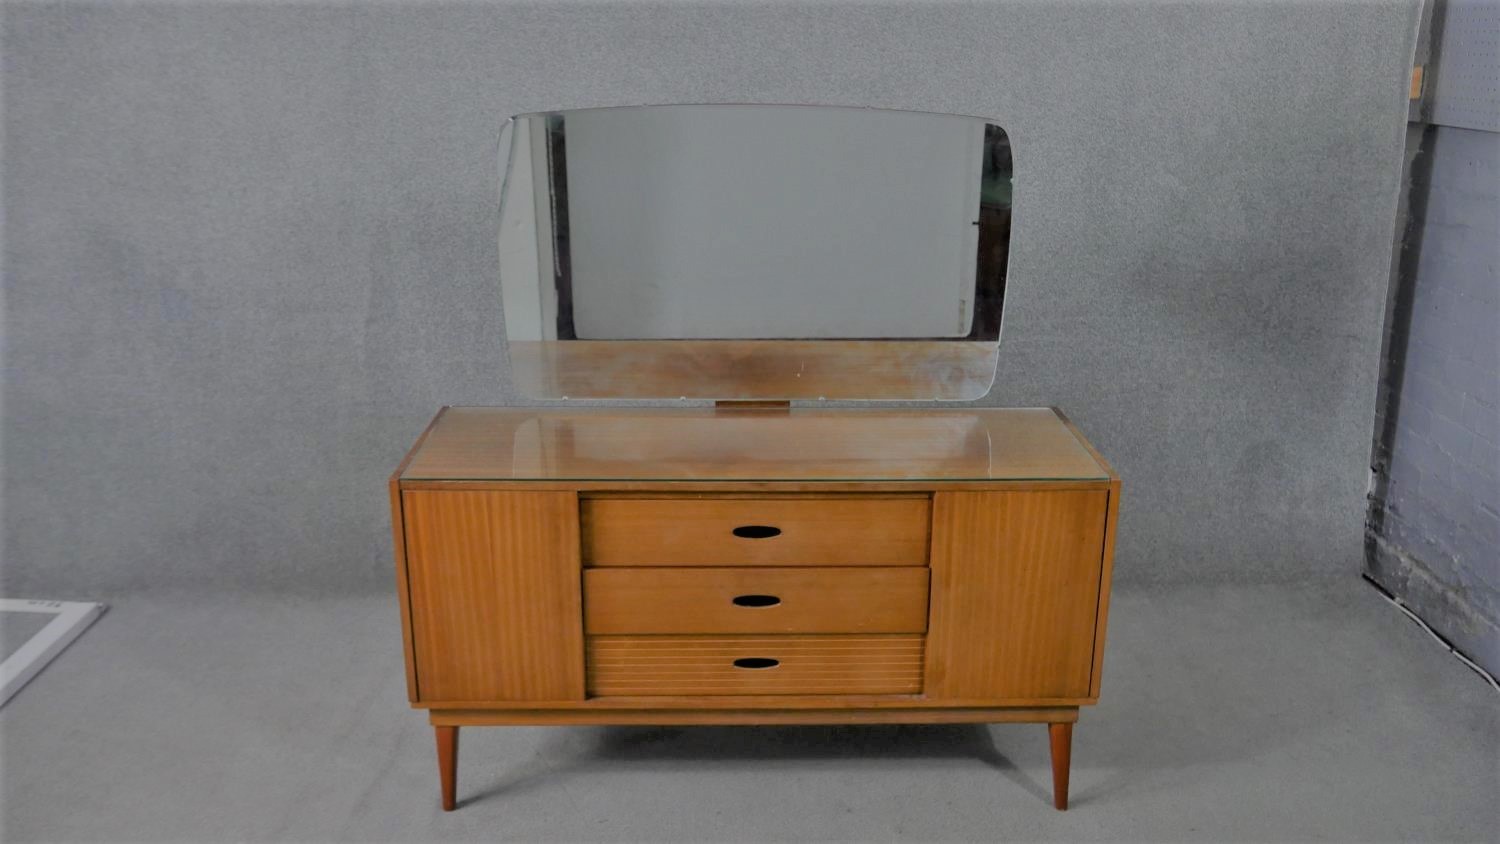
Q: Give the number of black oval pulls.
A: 3